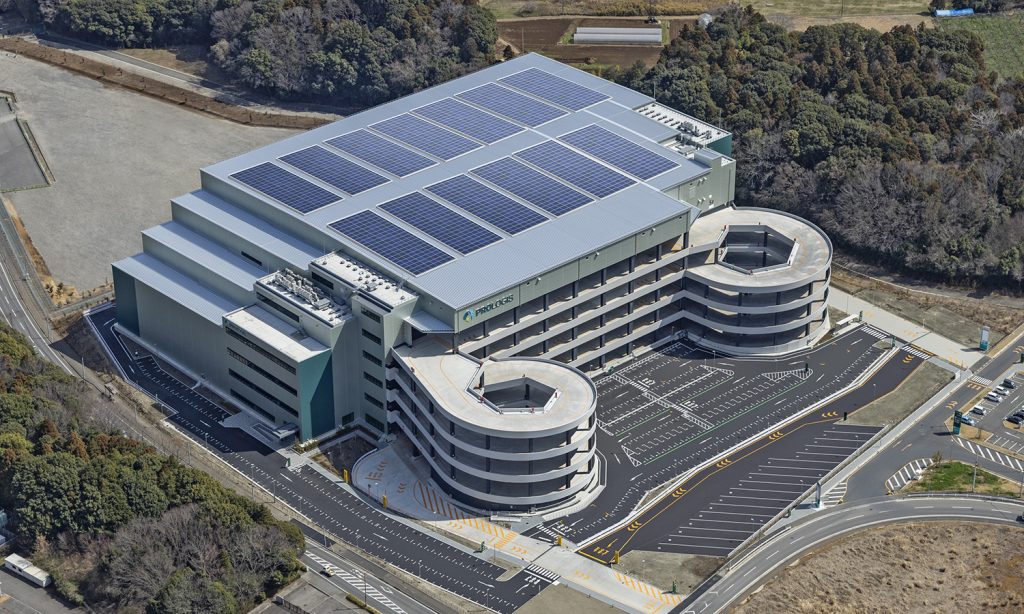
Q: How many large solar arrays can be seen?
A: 13